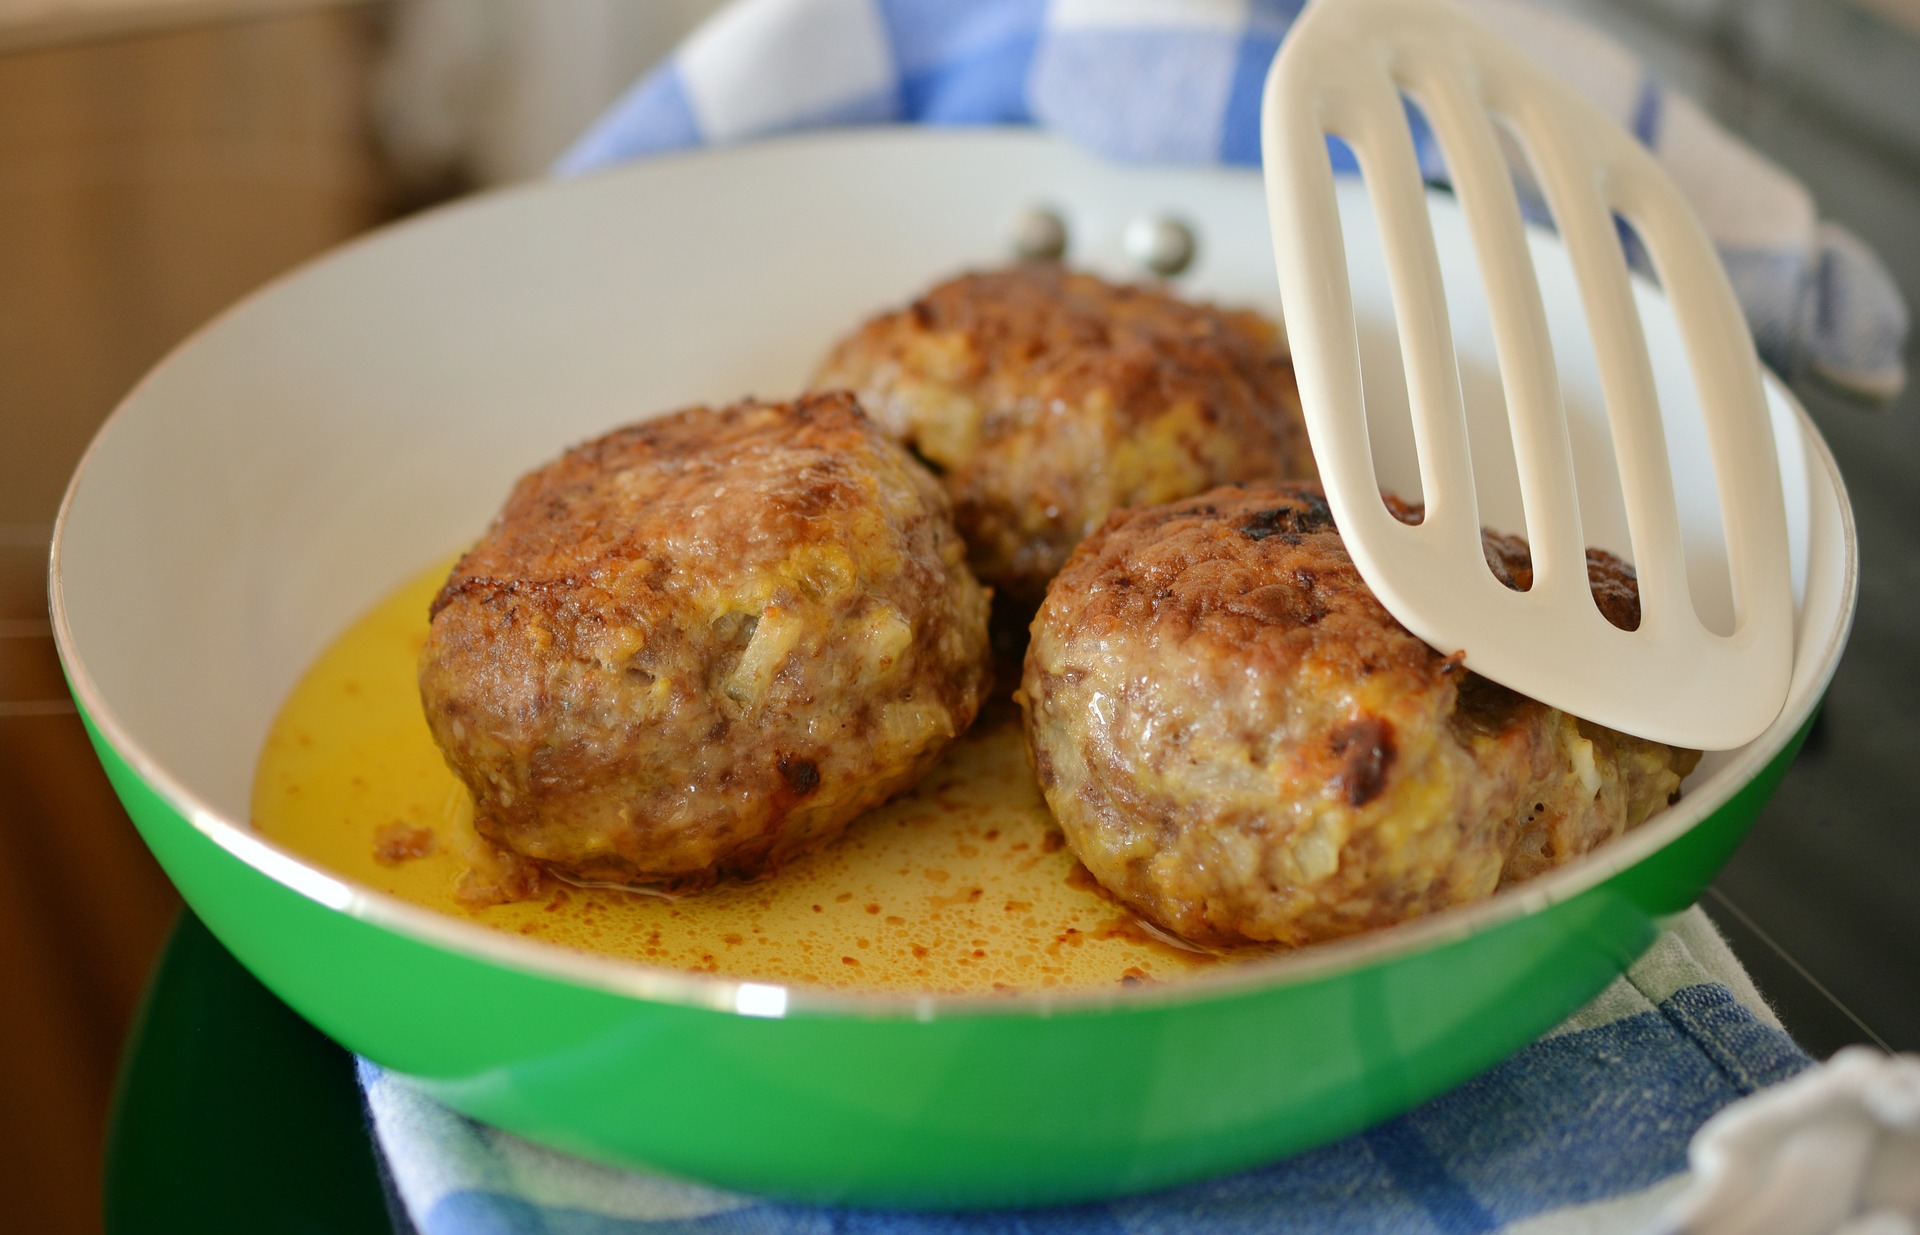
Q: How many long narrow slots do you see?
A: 4